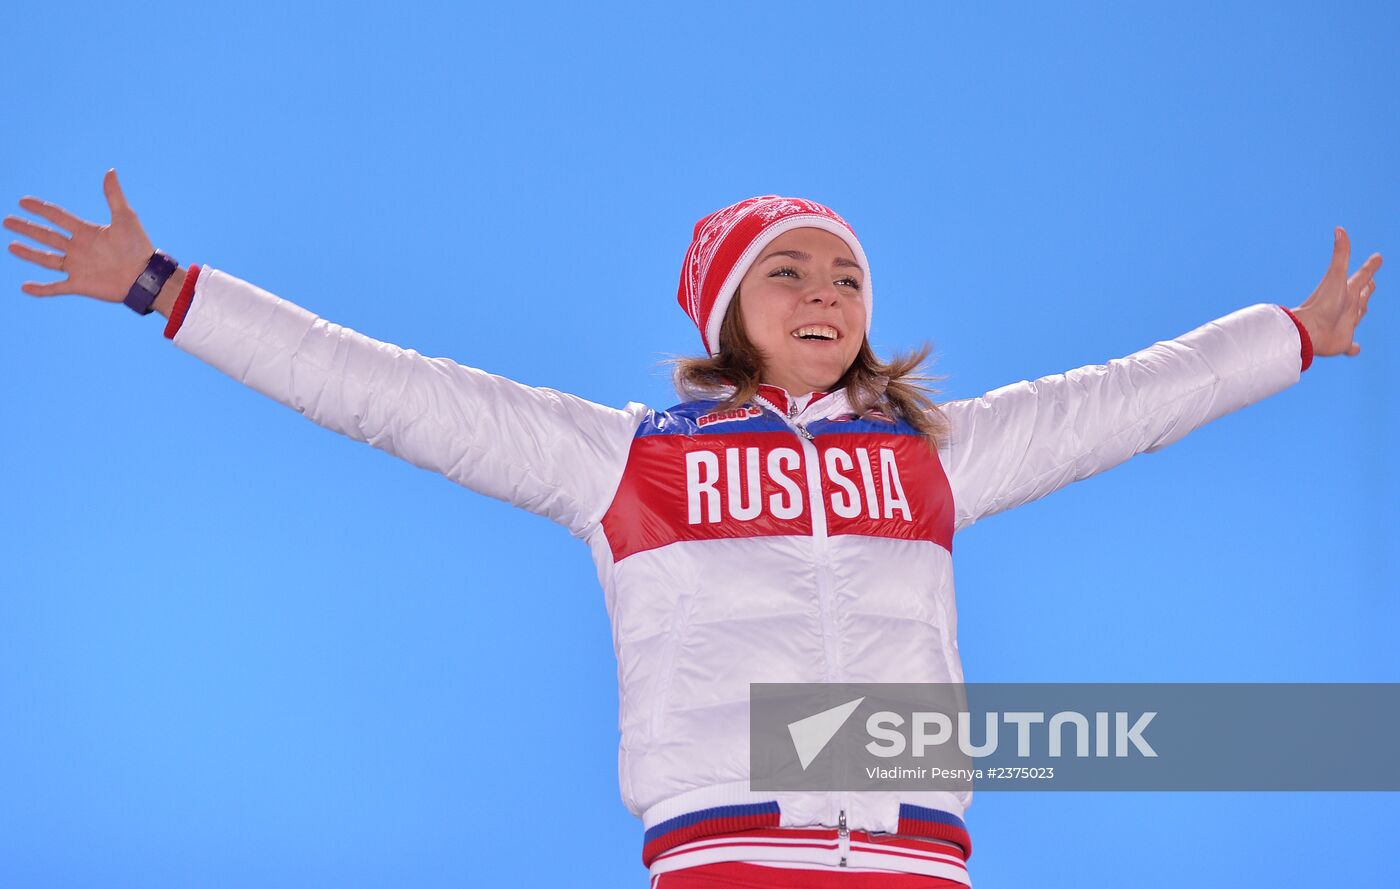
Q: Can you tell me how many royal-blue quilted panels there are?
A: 2